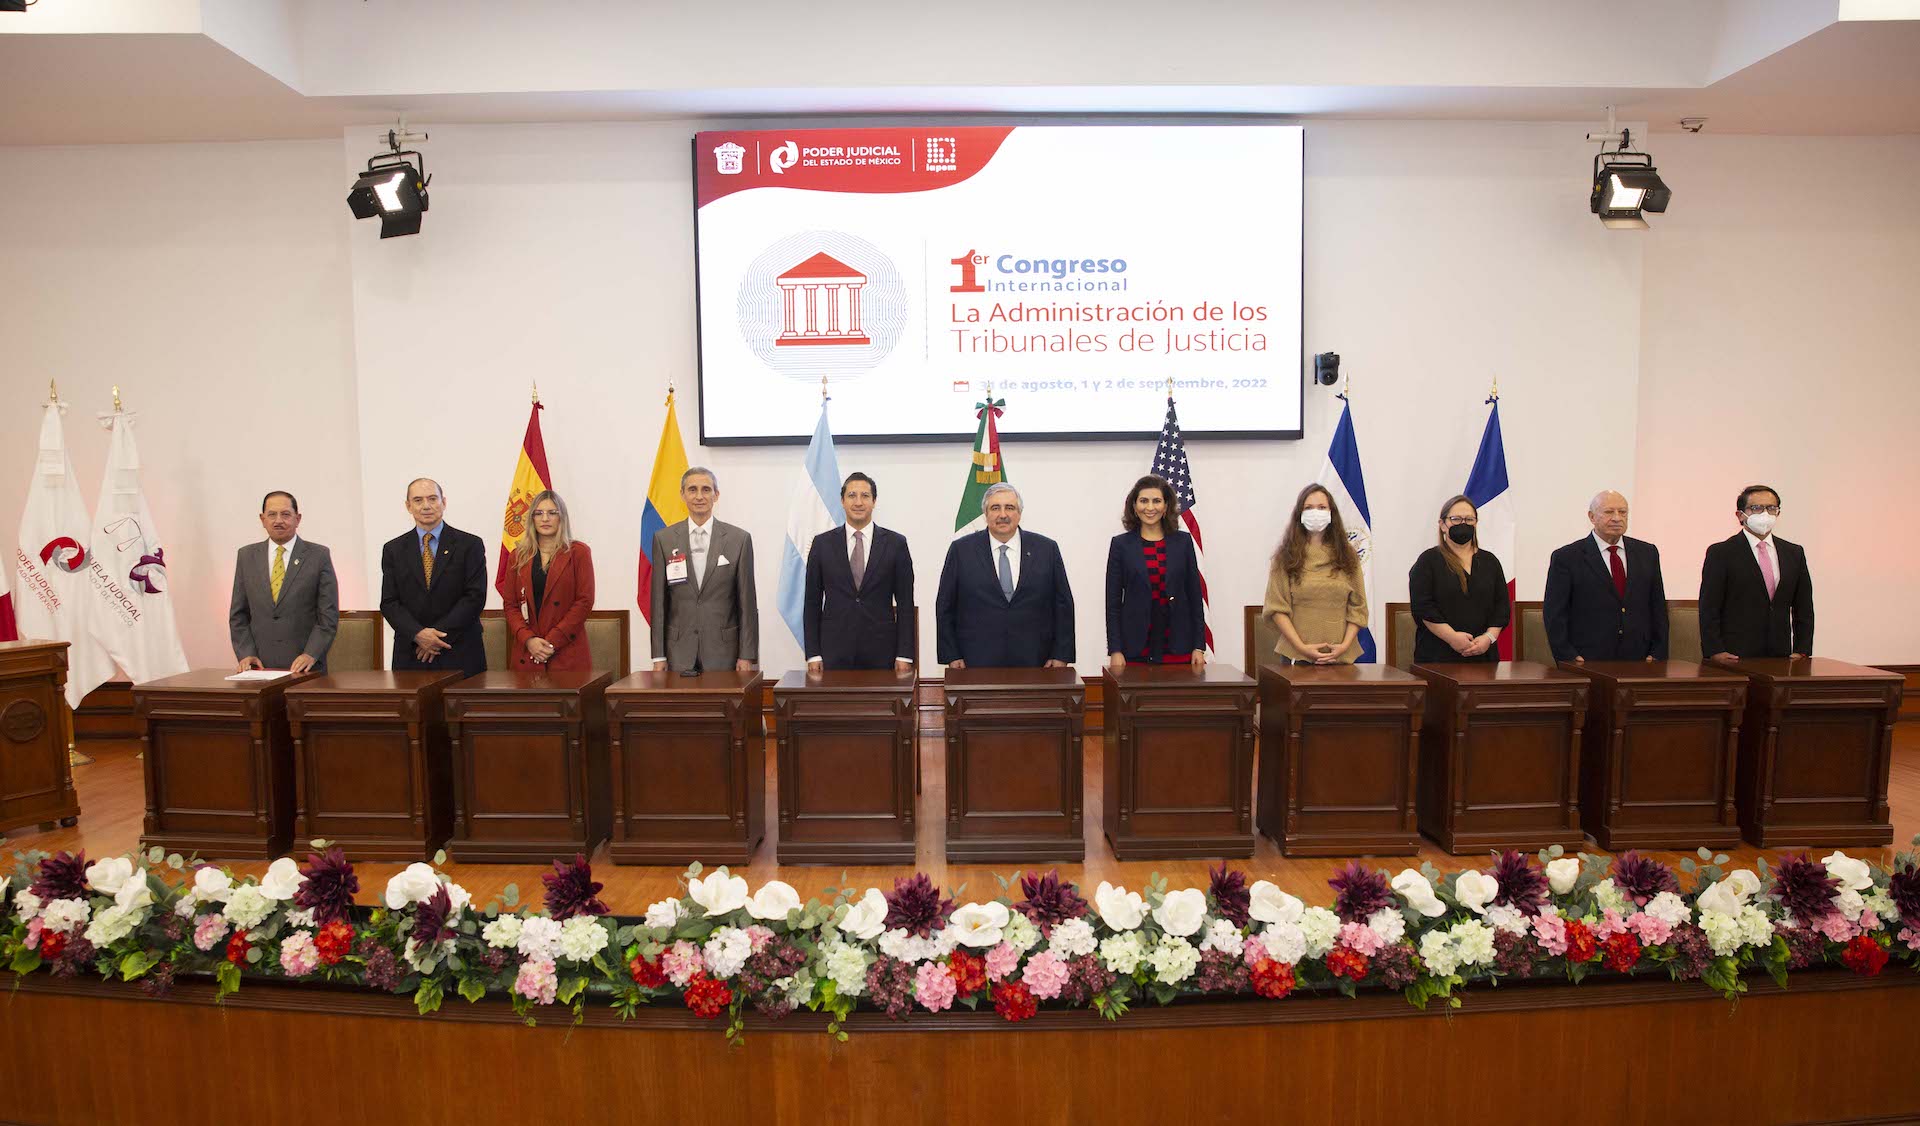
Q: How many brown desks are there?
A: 11